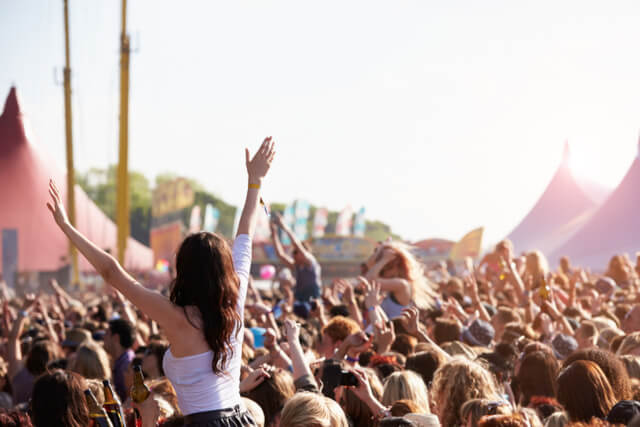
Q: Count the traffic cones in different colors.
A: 0